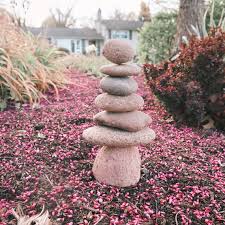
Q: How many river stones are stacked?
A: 7